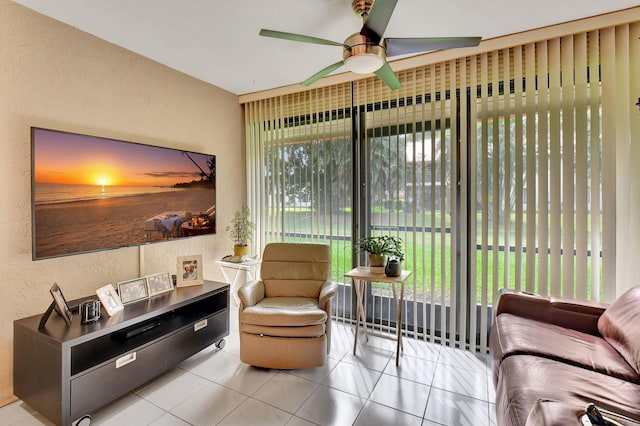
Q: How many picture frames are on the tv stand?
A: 5